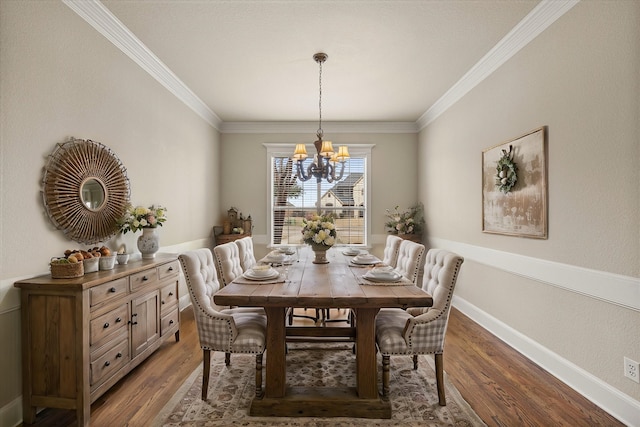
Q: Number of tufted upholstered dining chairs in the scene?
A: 6